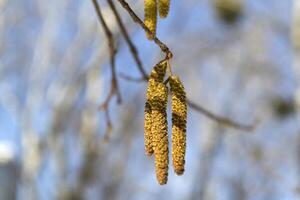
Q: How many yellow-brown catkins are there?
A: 5